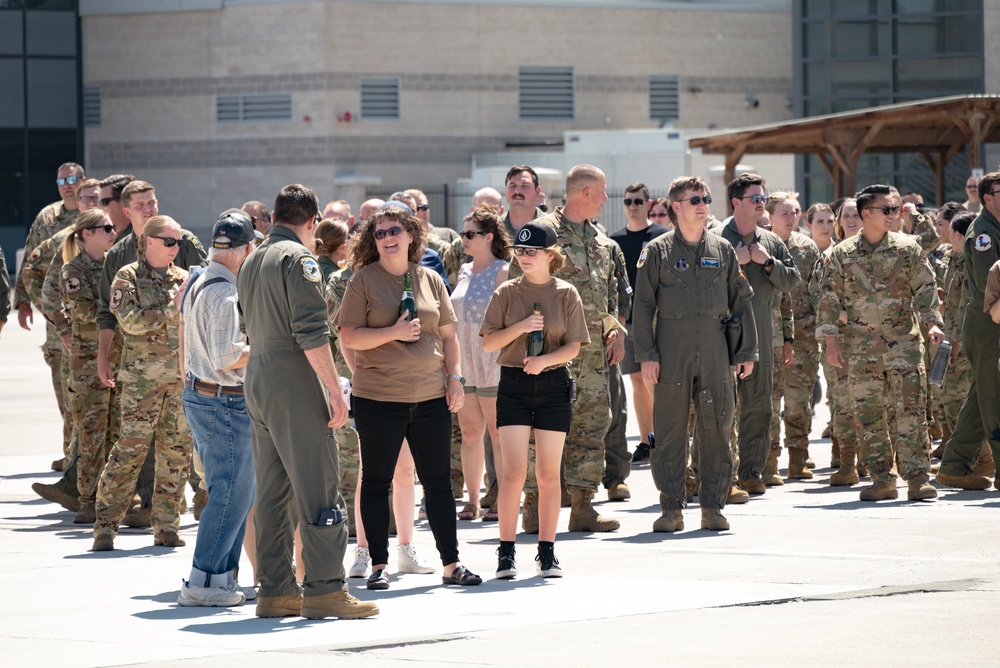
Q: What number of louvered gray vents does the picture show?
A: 5